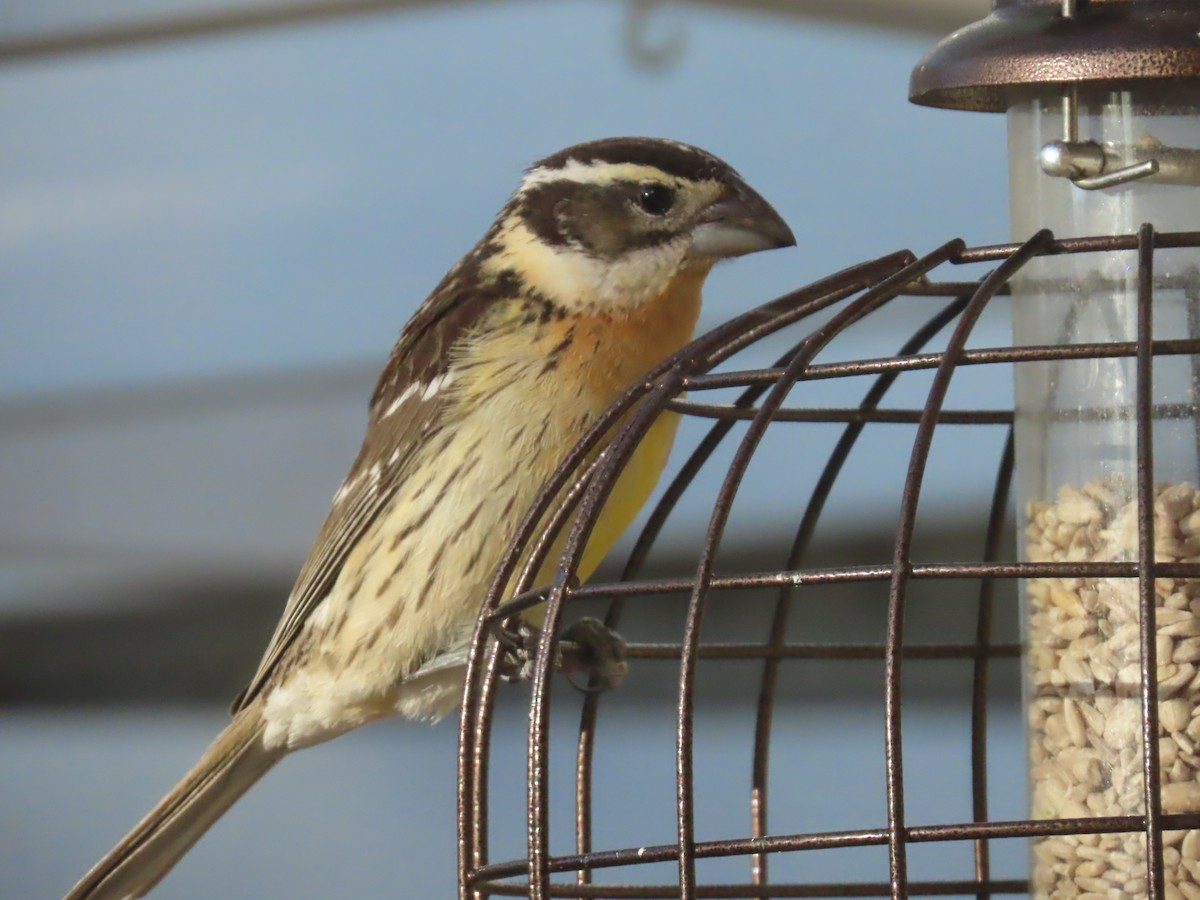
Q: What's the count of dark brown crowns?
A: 1